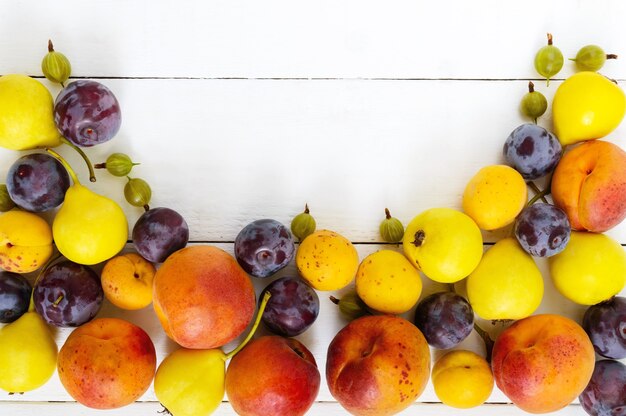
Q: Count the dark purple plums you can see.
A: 12